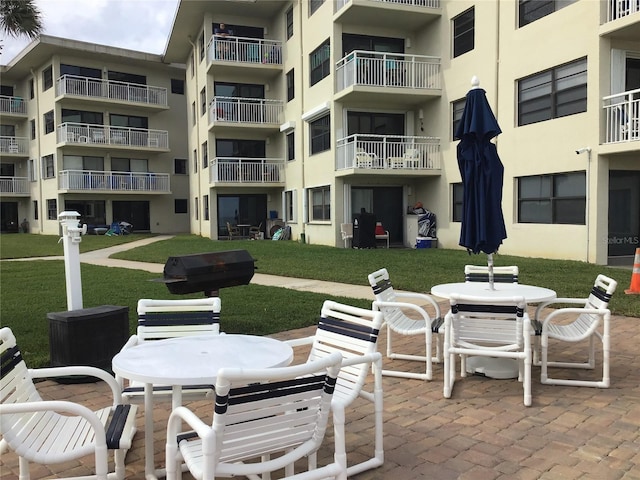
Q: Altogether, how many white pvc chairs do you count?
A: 8